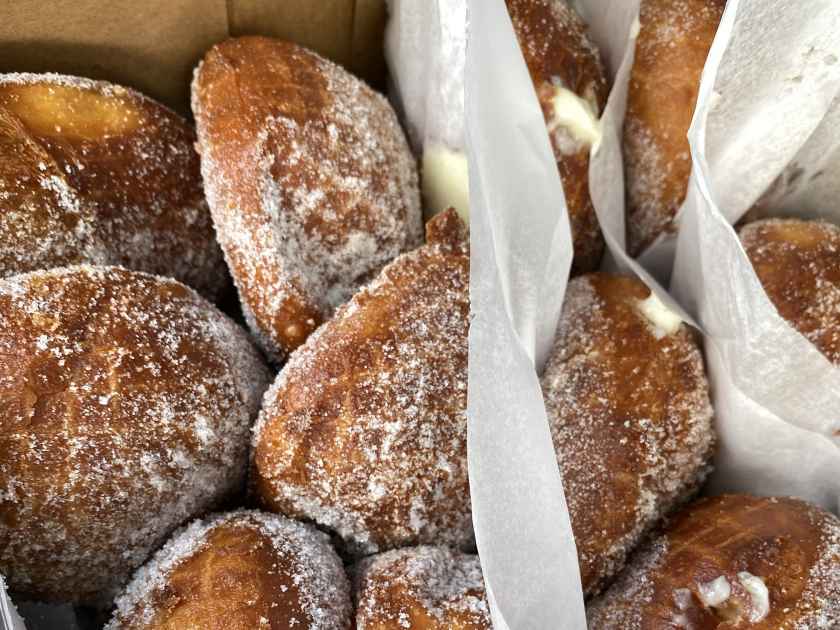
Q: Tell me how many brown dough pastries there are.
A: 11